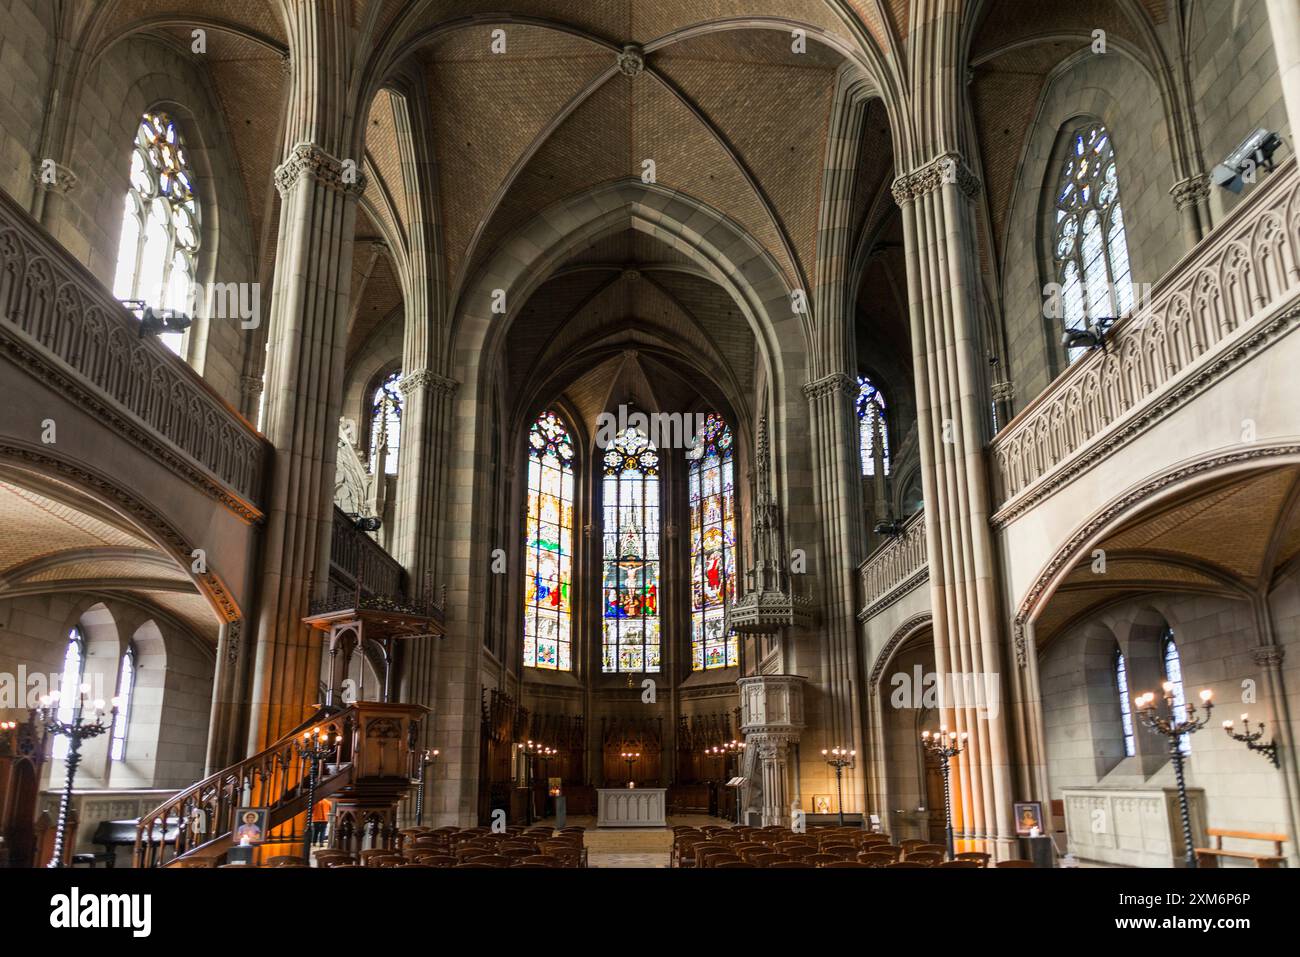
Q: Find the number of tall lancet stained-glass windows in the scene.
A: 3